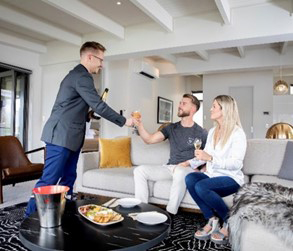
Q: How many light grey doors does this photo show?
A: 1